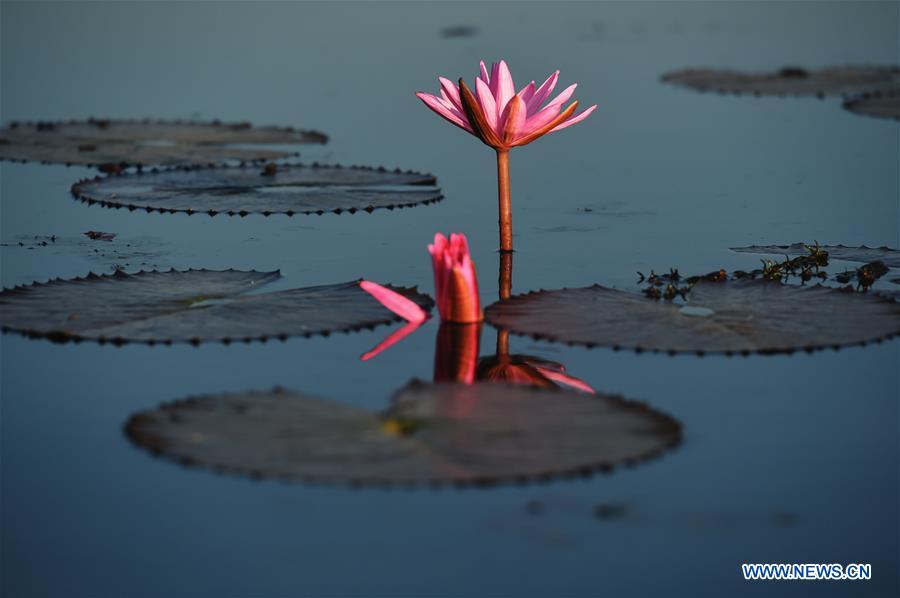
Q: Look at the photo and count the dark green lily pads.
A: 8